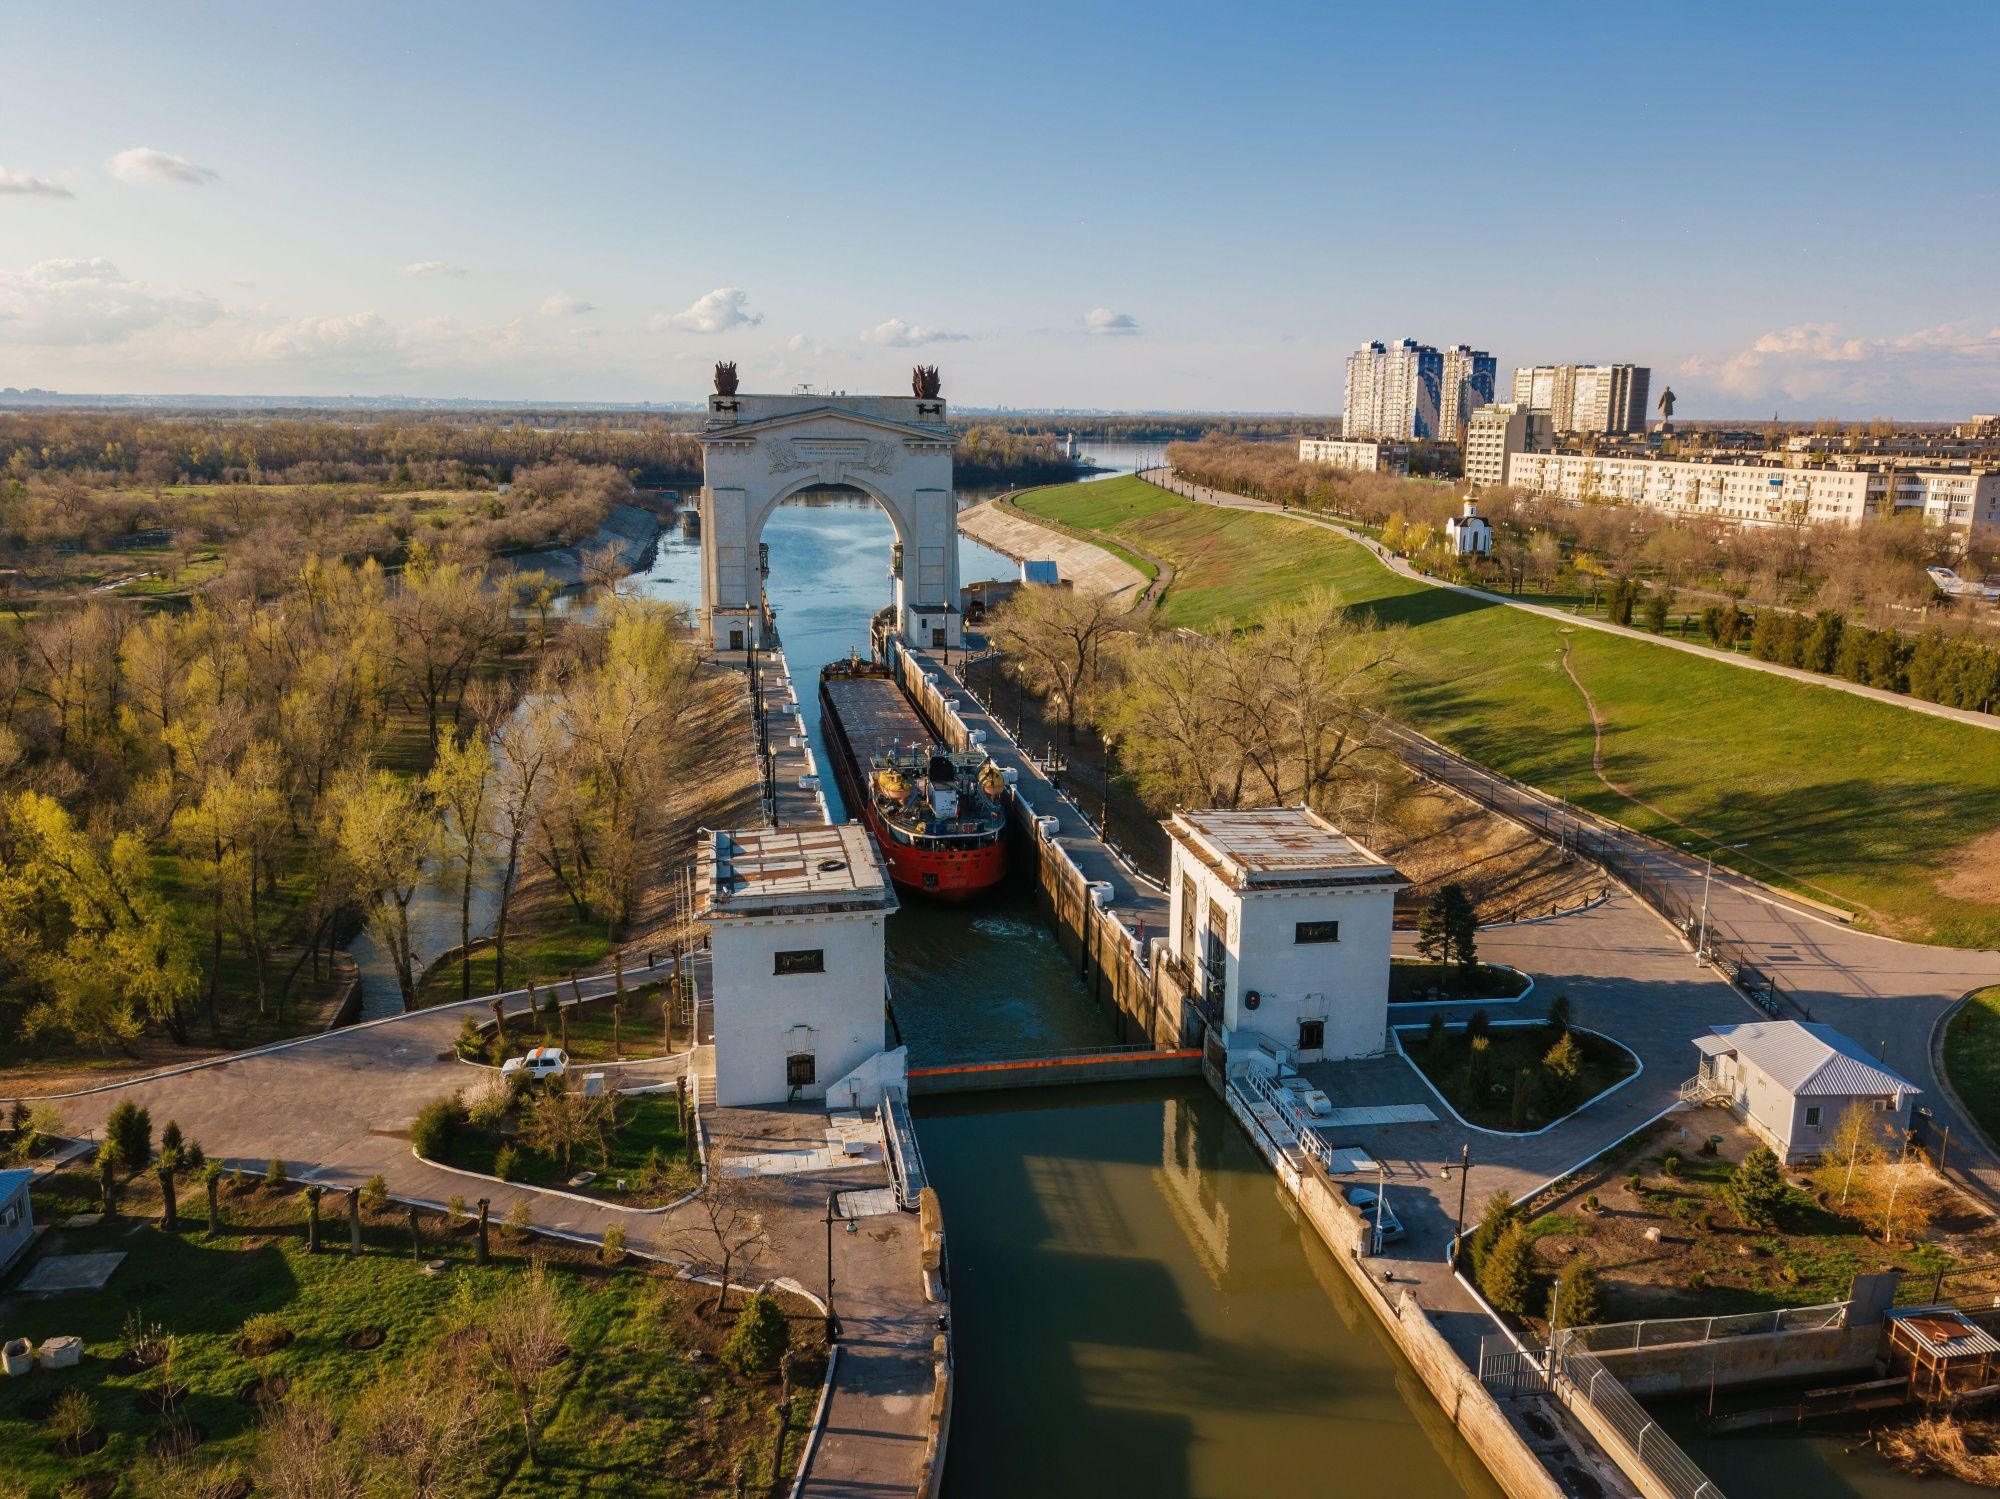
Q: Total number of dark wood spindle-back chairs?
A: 0